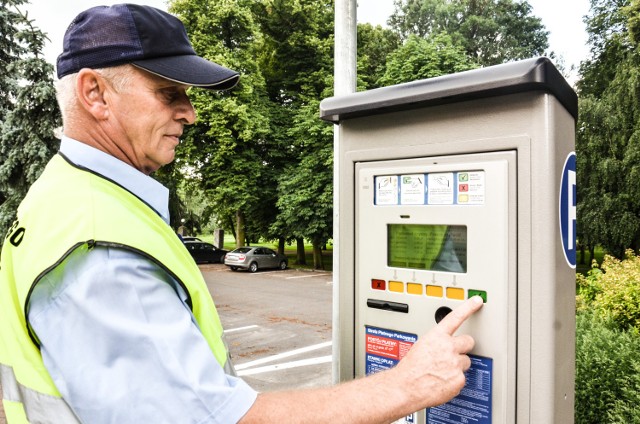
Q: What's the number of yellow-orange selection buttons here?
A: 4